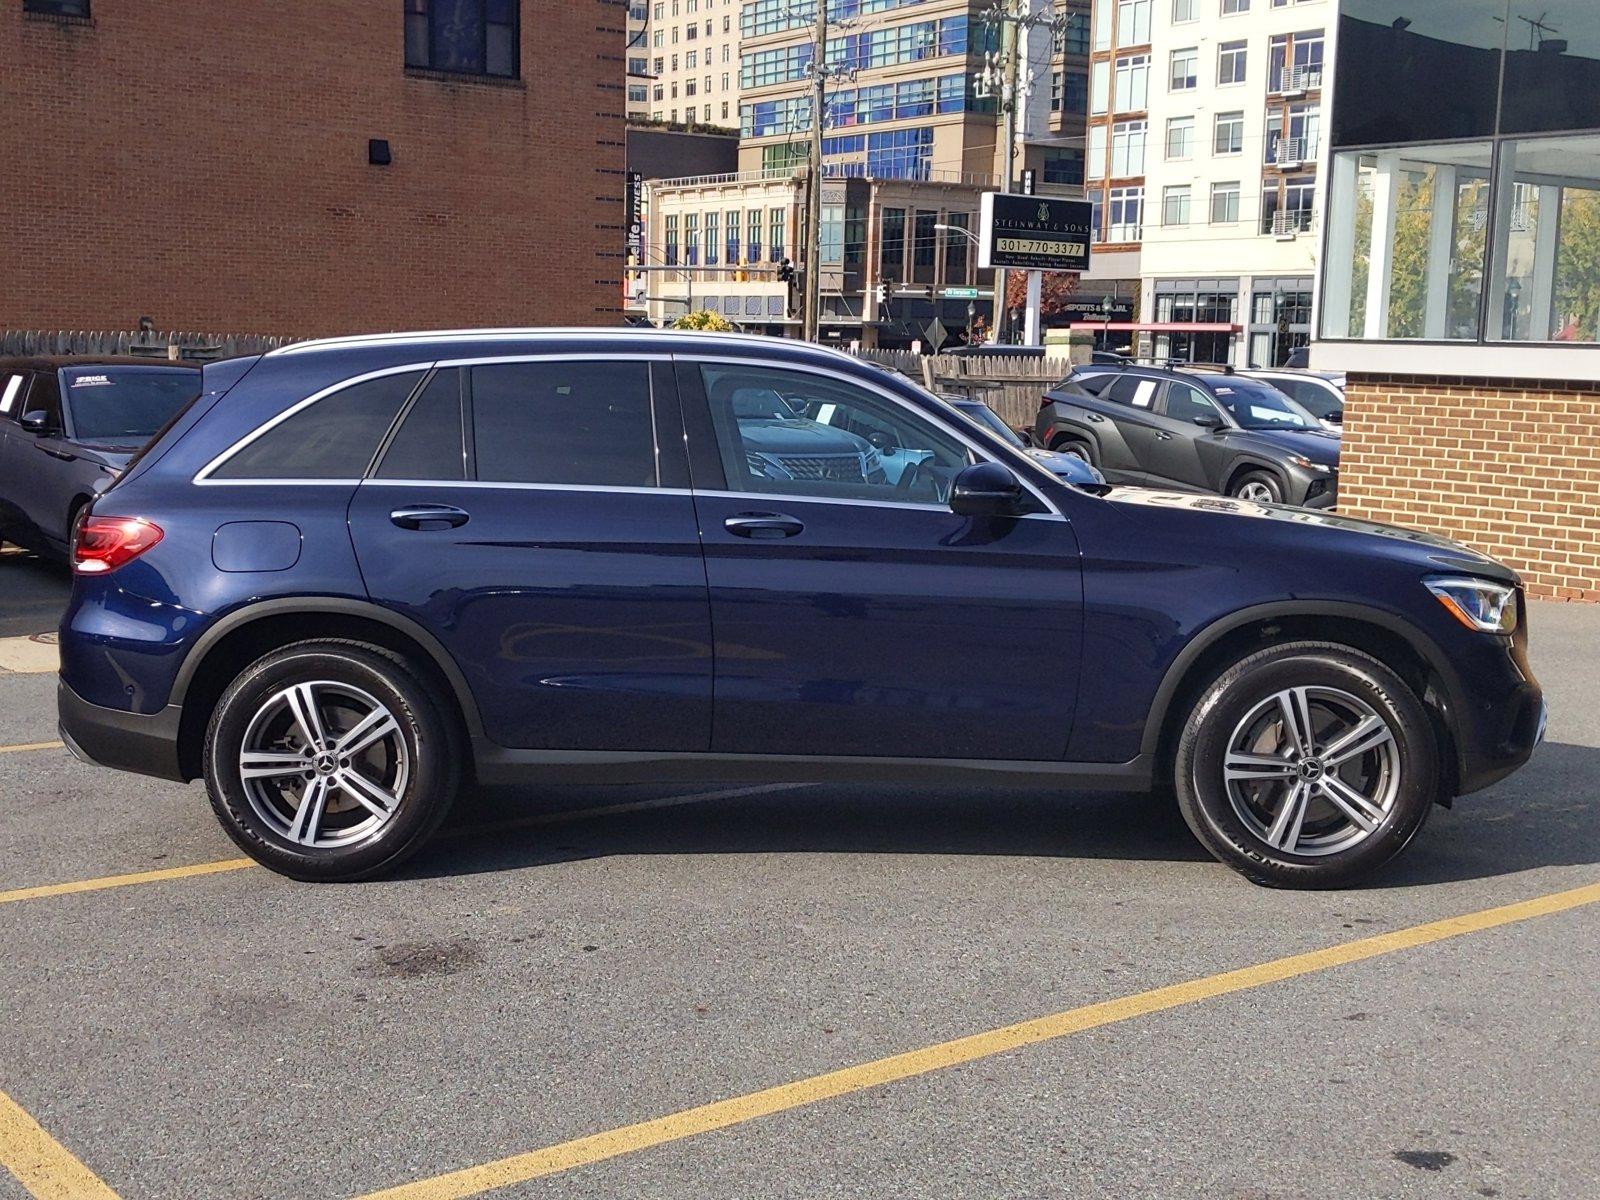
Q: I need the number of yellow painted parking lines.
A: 4